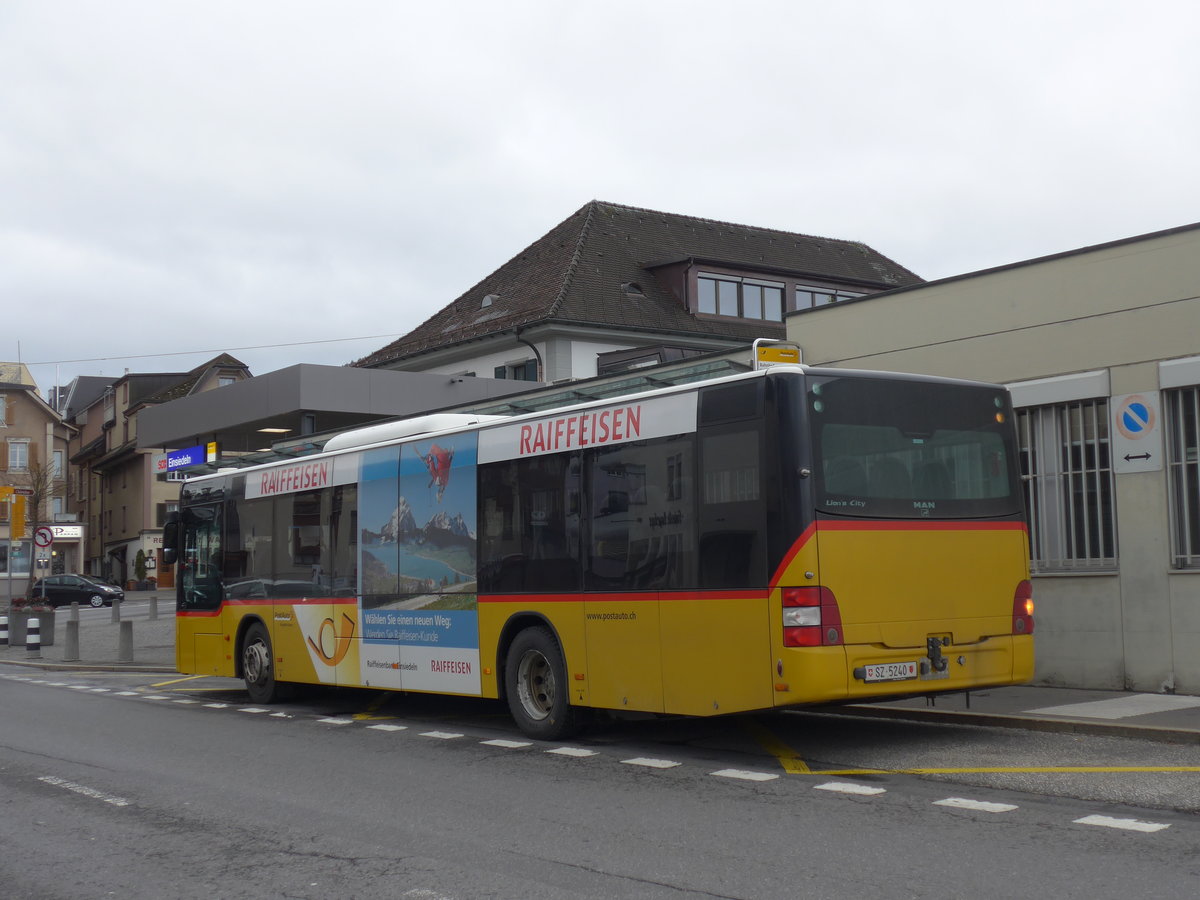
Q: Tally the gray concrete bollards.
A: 5